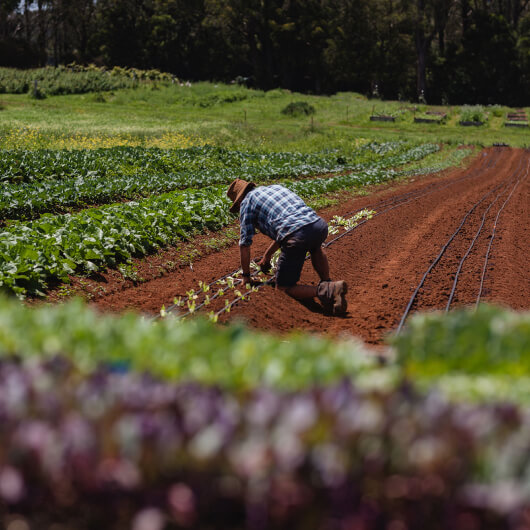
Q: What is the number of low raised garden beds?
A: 4